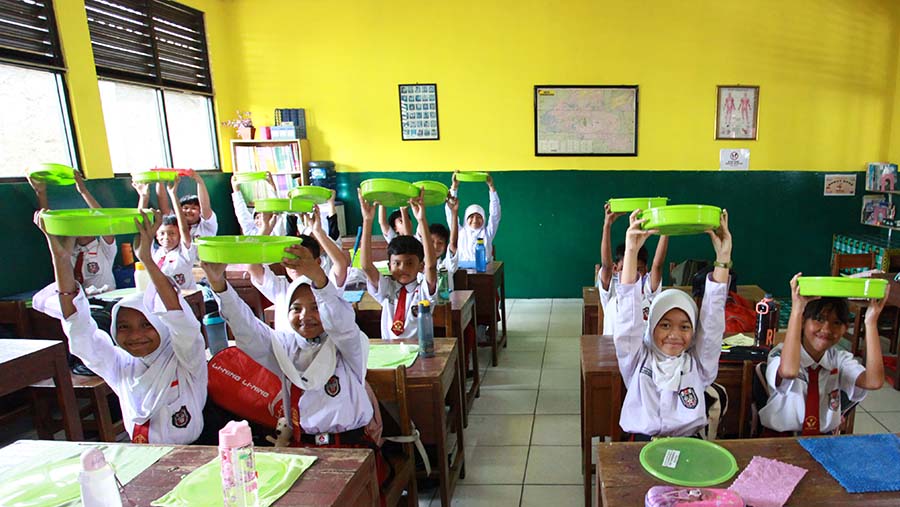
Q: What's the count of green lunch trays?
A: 13